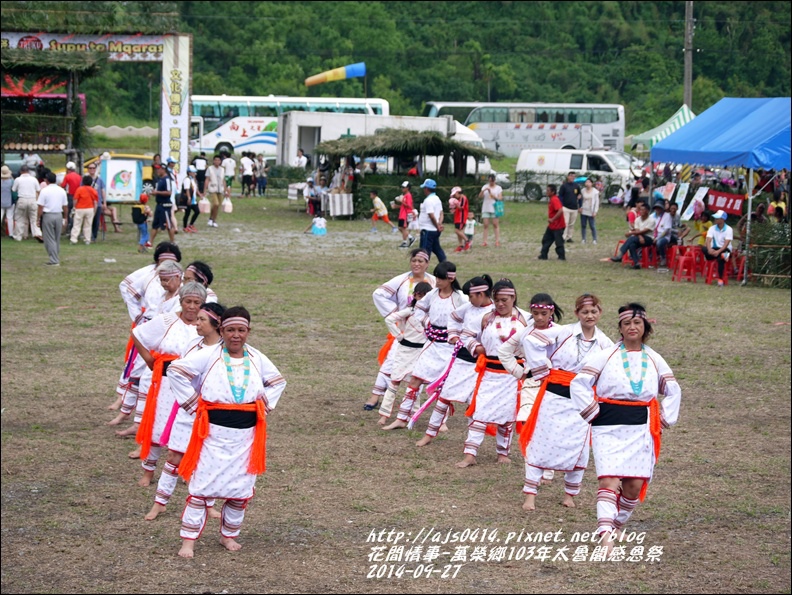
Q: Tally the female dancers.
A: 14